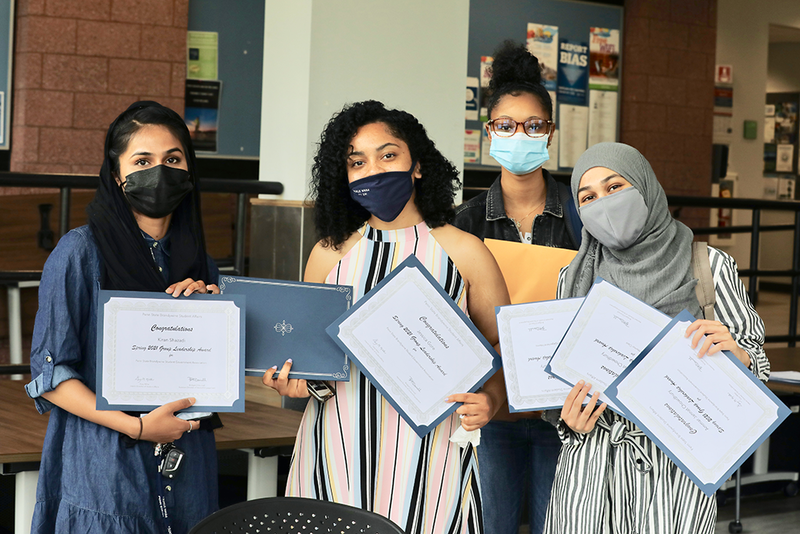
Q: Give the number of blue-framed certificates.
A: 5